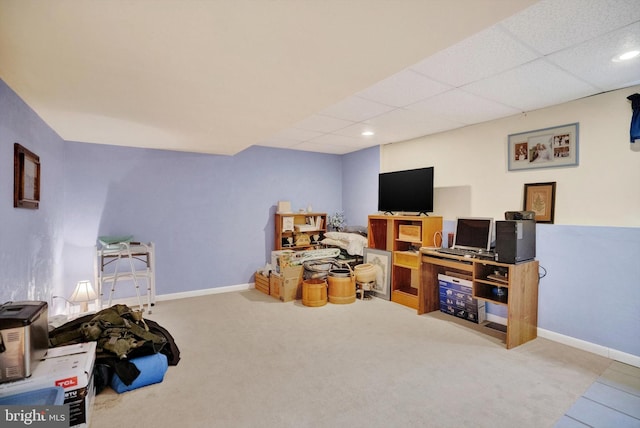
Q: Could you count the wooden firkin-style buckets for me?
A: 2